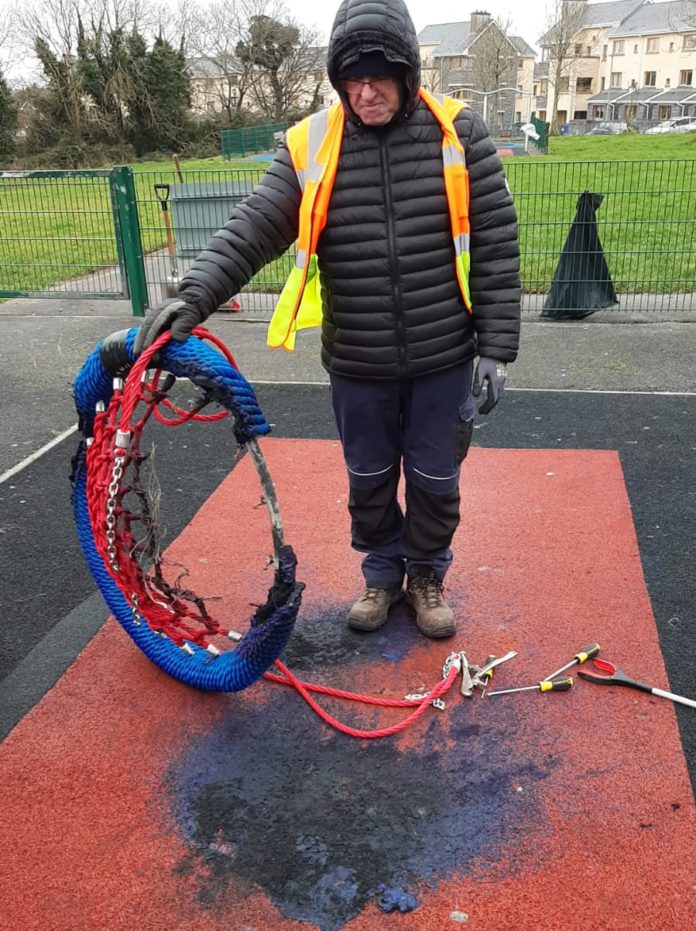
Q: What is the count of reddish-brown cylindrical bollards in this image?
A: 0